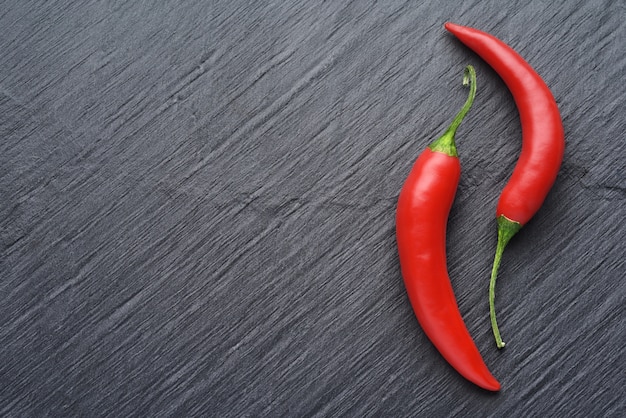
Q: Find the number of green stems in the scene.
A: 2